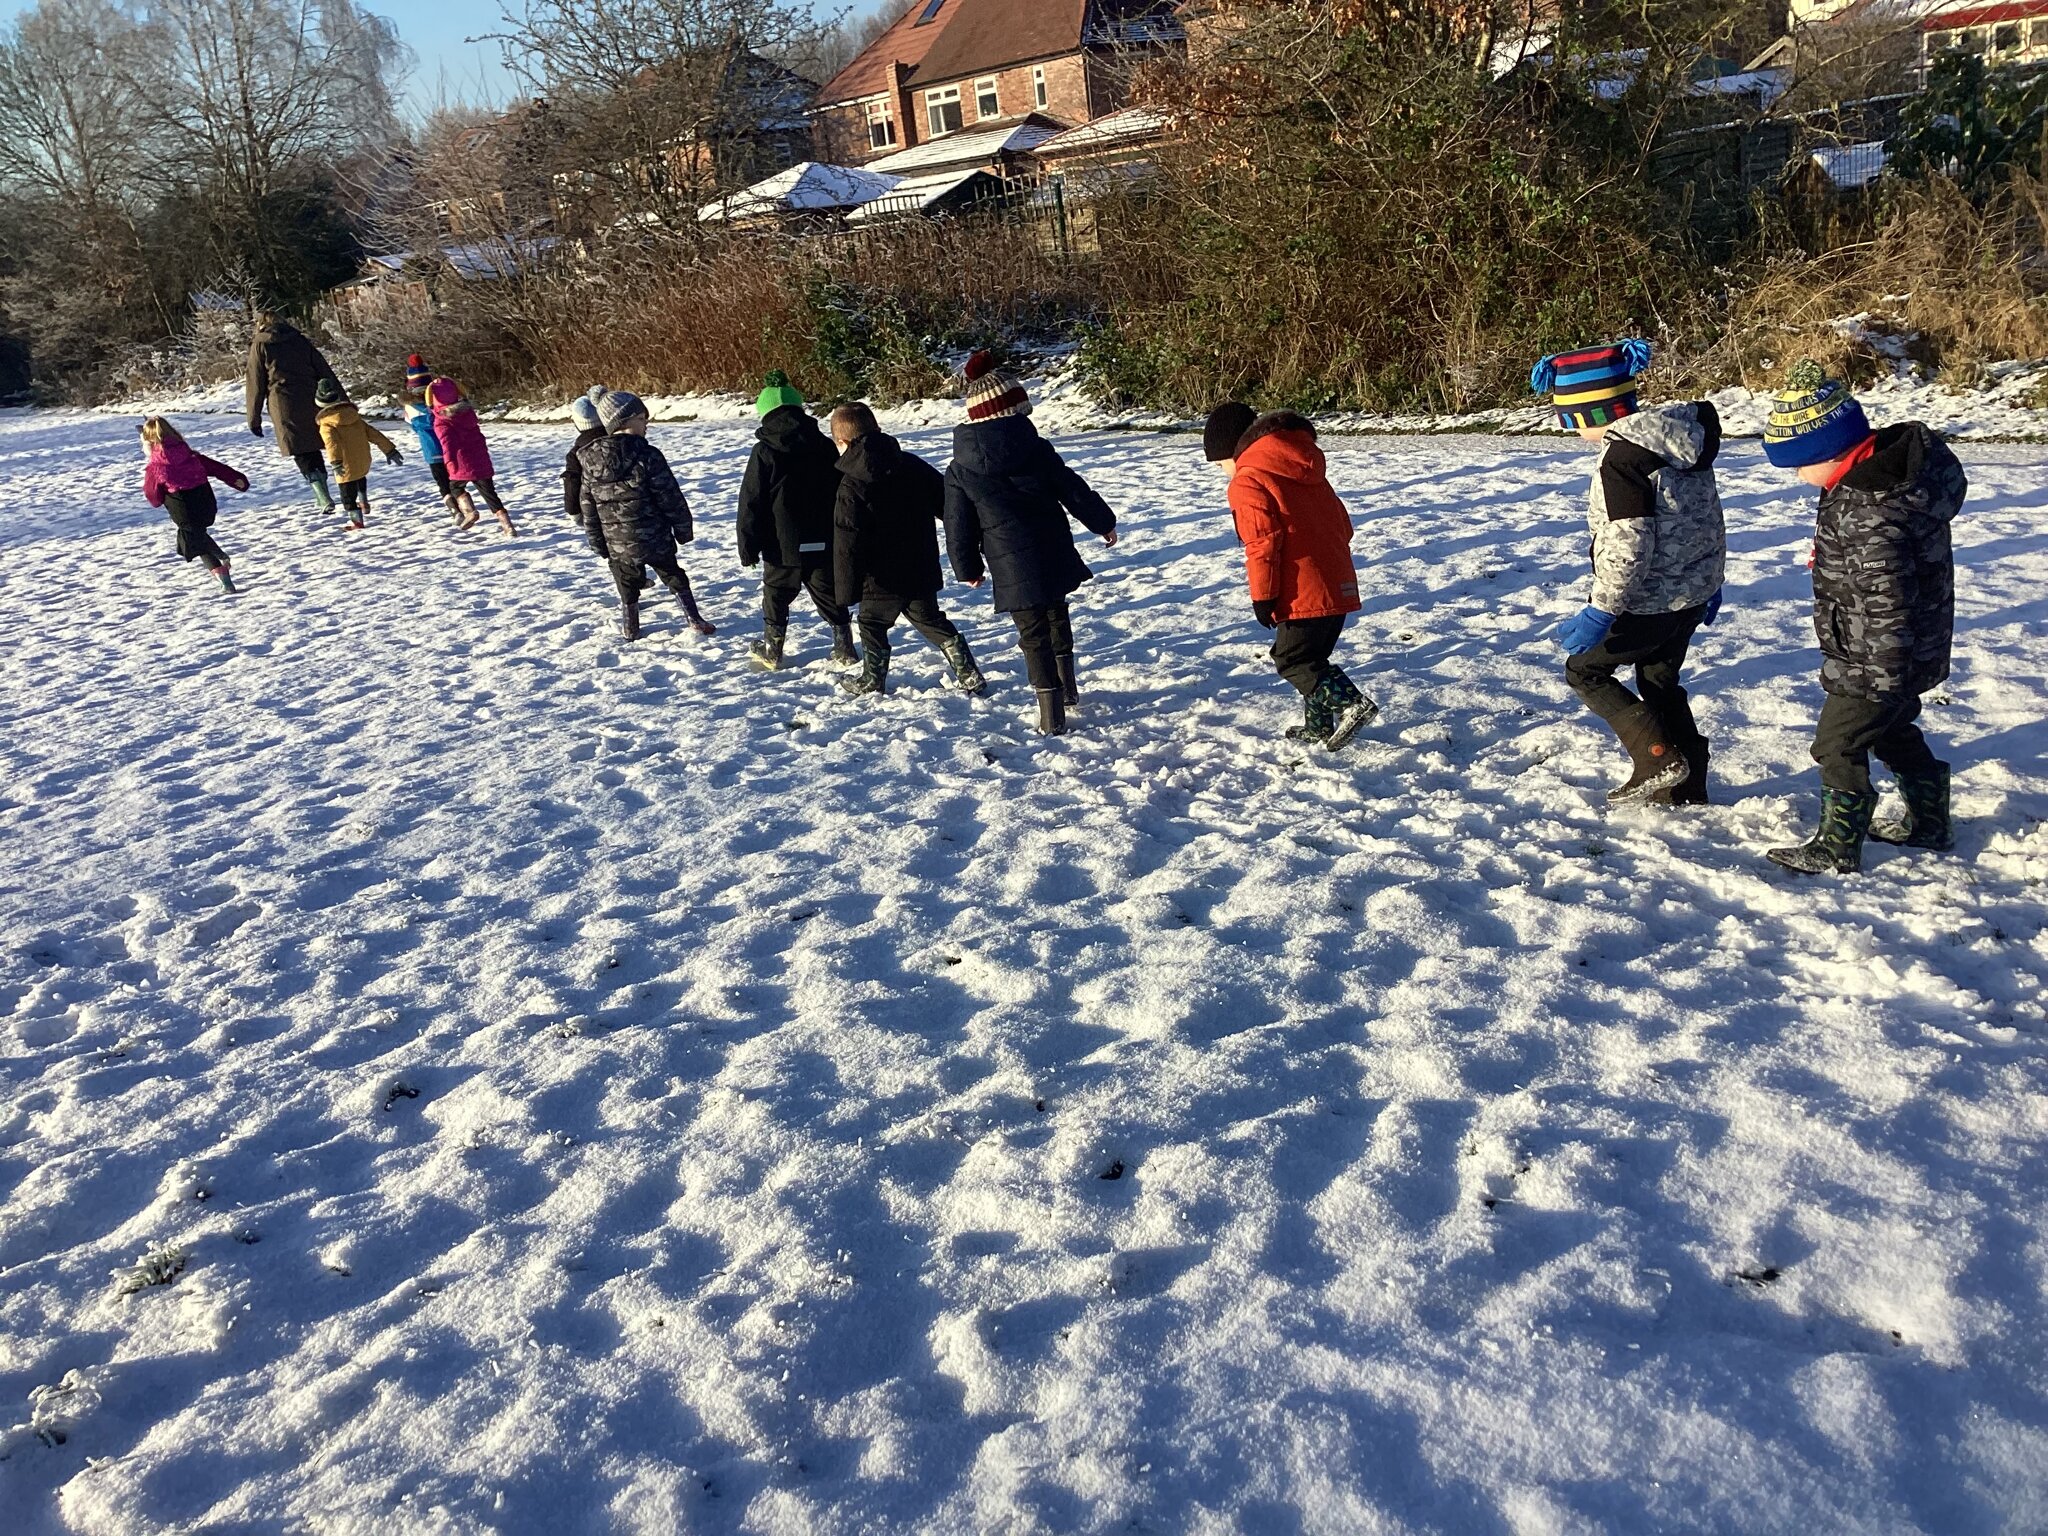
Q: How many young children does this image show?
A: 12